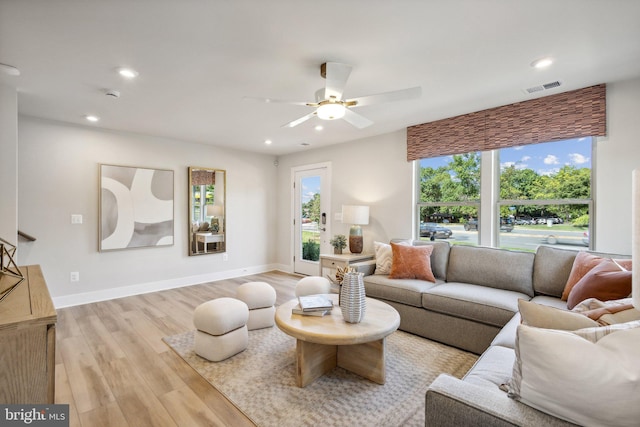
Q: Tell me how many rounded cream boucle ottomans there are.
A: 3